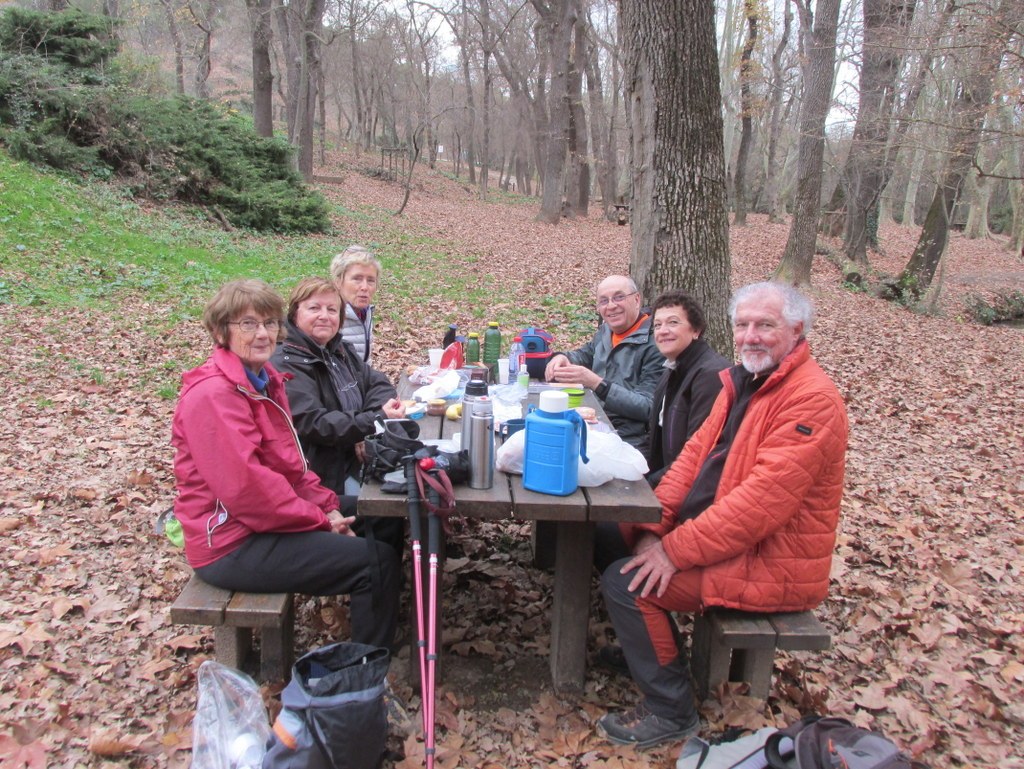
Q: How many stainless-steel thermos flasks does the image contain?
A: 2